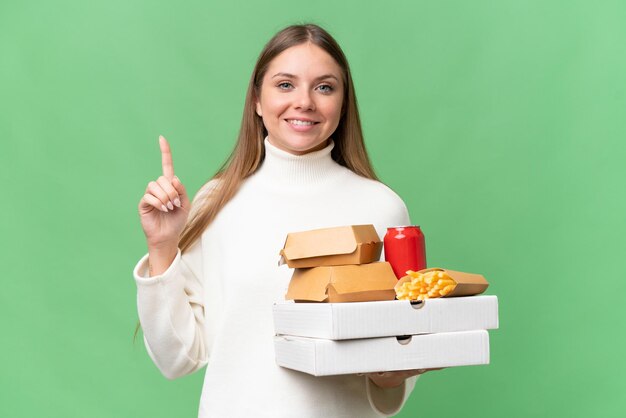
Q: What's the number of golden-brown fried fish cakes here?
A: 0